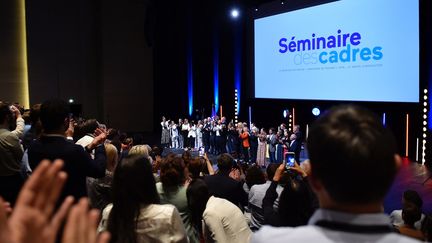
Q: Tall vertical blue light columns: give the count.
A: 3